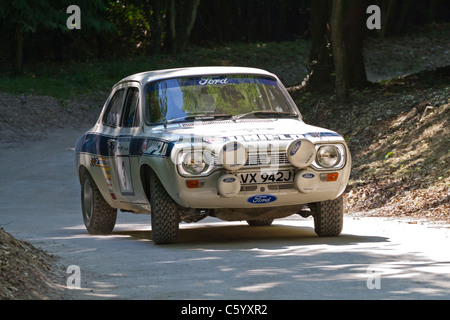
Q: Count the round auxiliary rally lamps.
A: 4